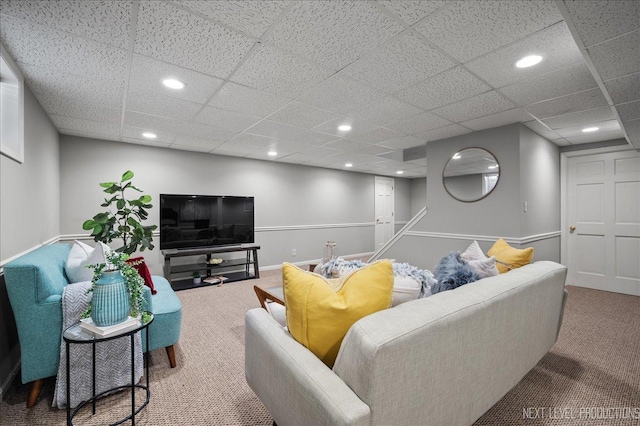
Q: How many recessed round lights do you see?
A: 8